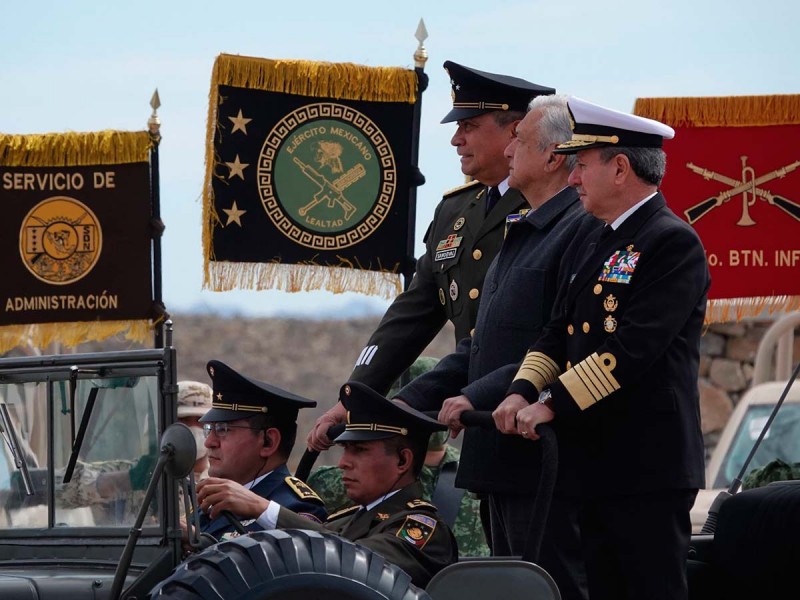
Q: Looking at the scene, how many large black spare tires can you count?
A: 1